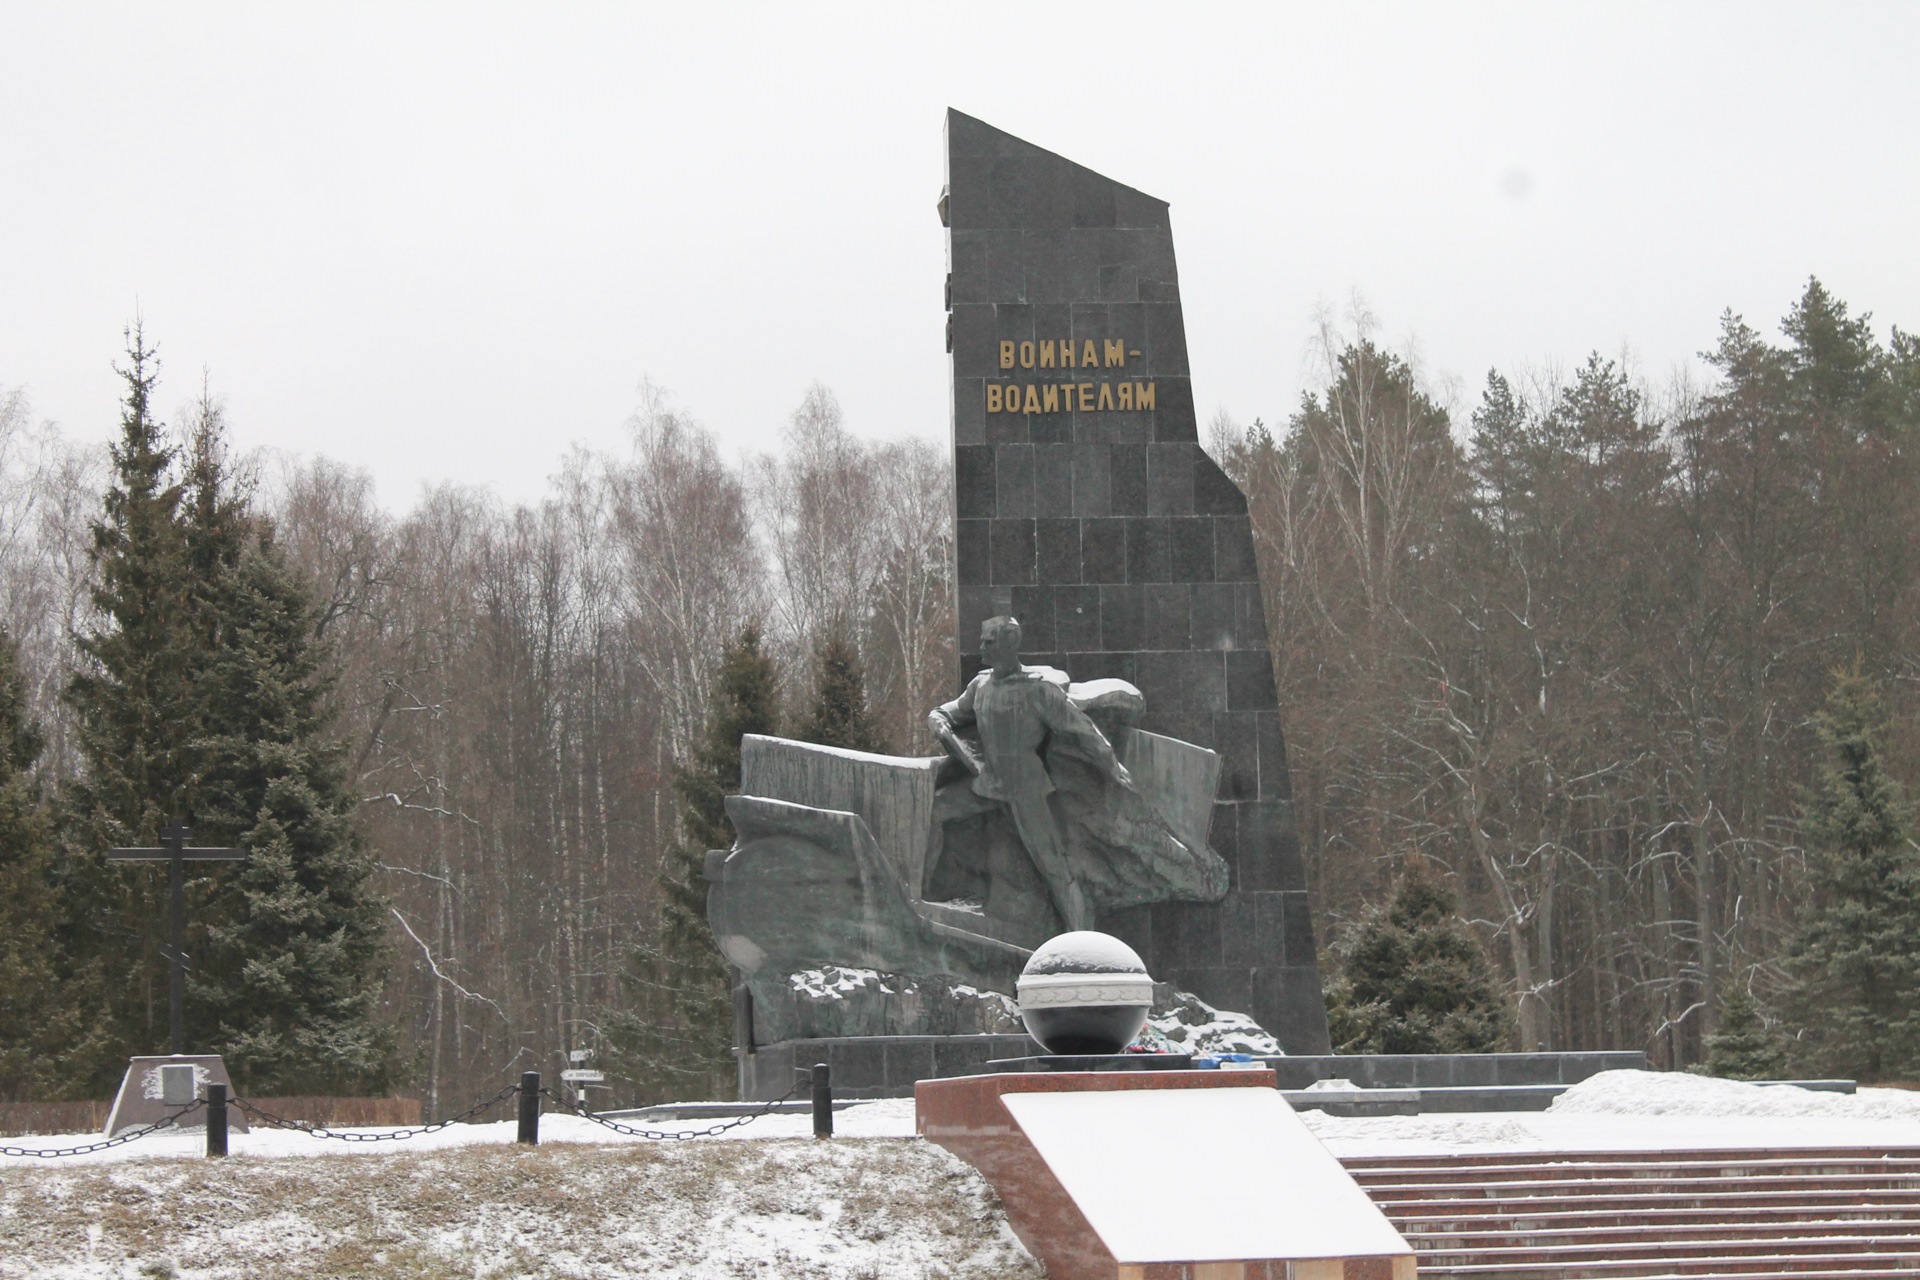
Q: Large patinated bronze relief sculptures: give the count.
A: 1